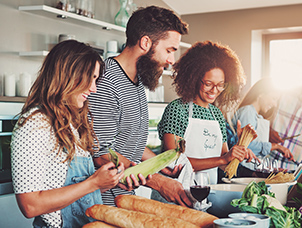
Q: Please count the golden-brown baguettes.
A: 3